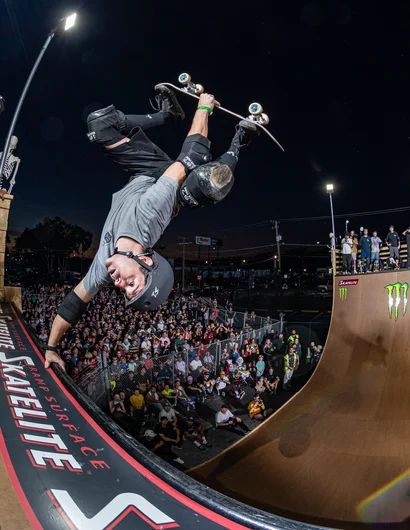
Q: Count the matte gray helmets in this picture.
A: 1